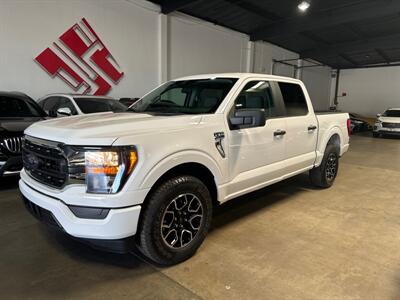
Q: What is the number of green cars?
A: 0